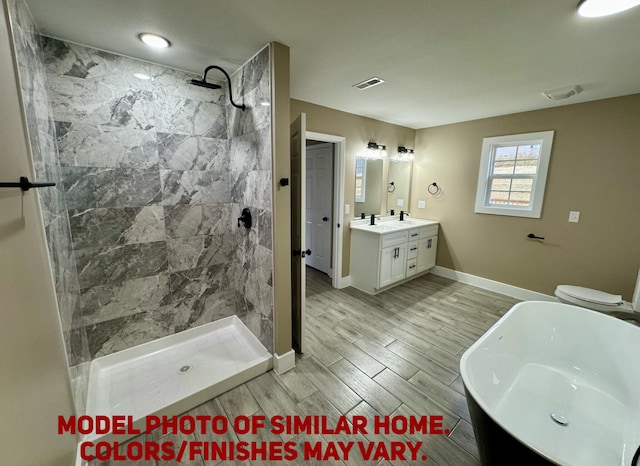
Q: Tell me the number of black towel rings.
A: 1